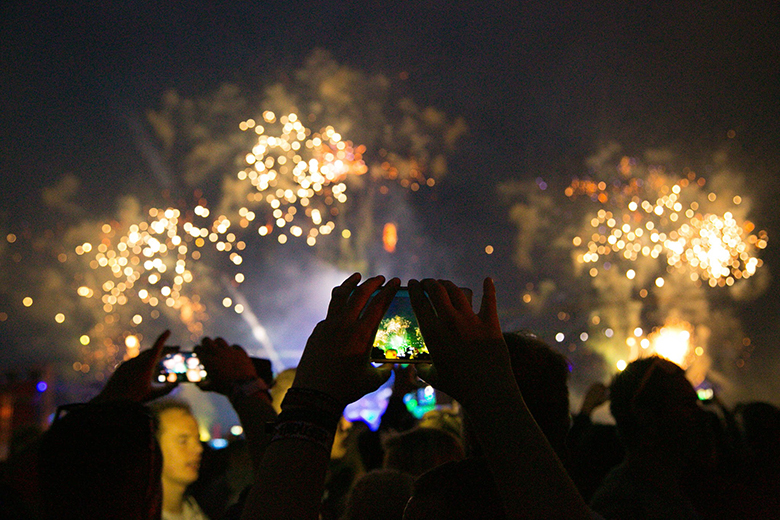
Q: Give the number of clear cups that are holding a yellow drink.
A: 0